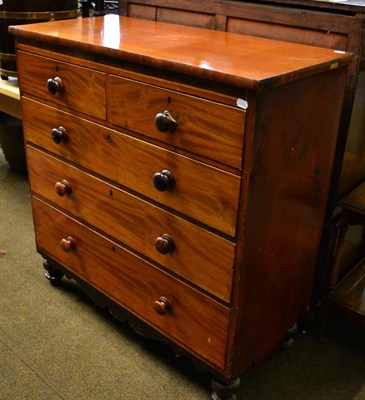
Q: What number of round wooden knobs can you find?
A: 8